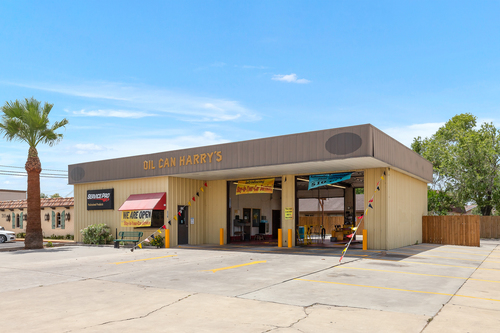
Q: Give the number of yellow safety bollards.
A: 5